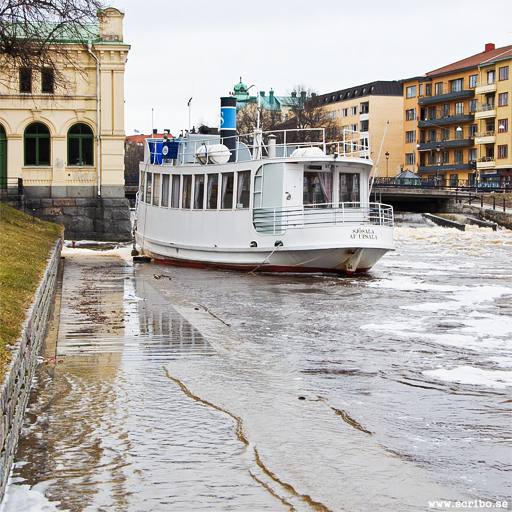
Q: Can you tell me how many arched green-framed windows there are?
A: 2